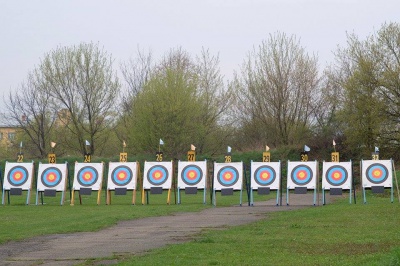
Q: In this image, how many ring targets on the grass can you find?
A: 11